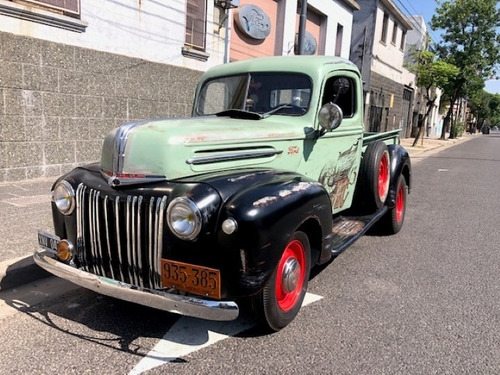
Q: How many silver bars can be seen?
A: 14